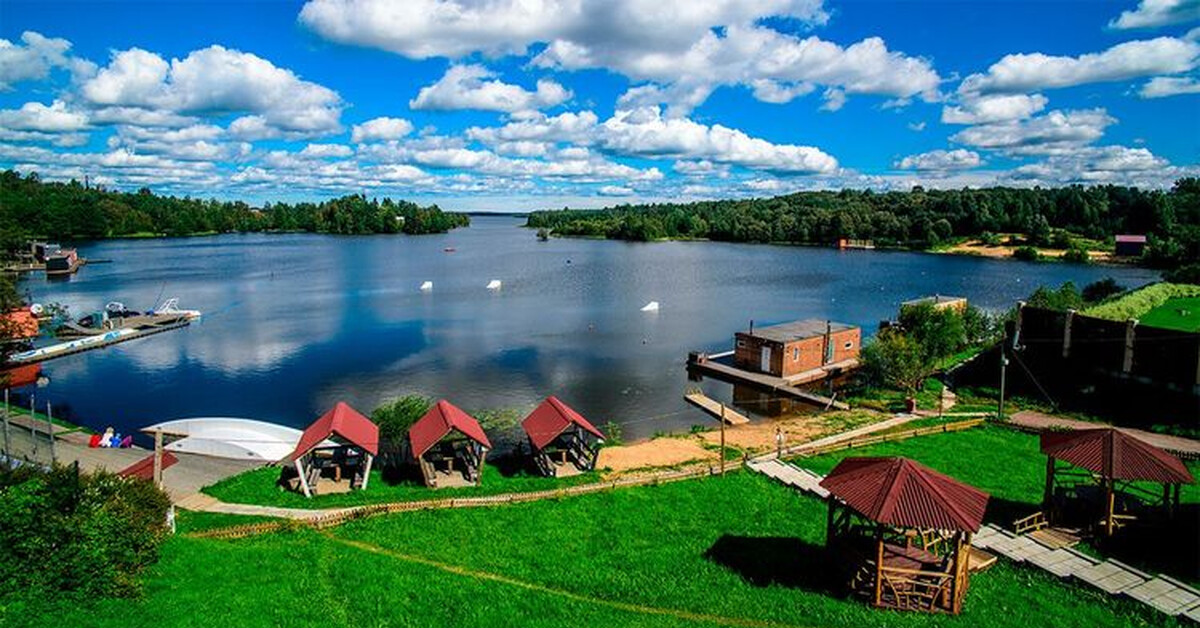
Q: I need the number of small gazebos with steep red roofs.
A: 3